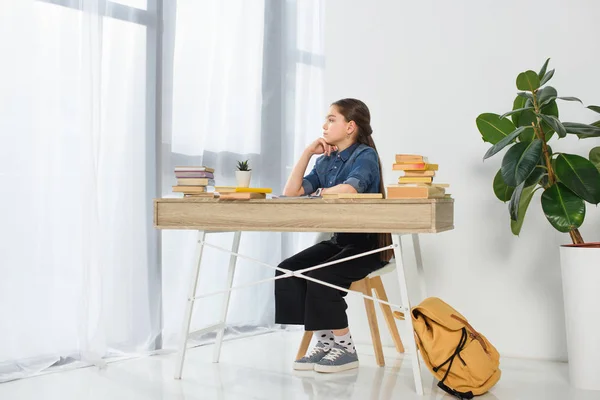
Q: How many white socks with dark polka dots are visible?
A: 2